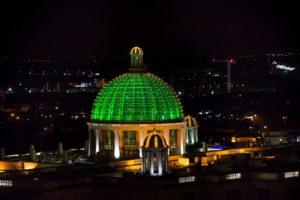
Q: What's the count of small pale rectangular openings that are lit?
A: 4